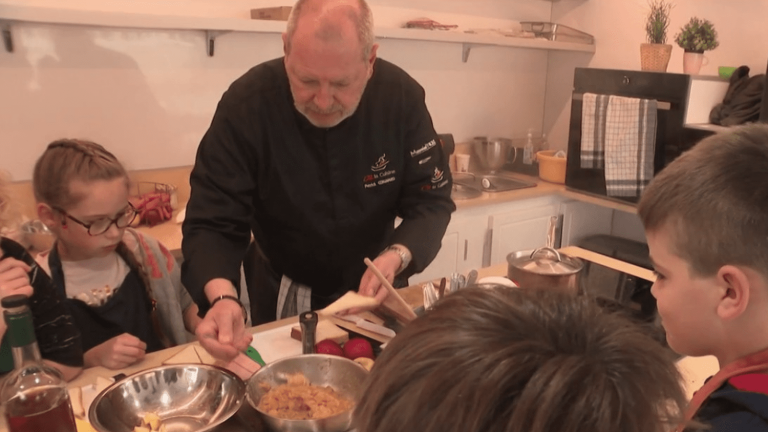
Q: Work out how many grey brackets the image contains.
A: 3